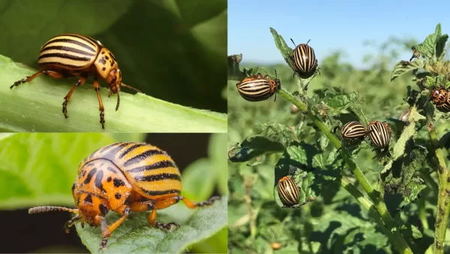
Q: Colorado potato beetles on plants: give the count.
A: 8